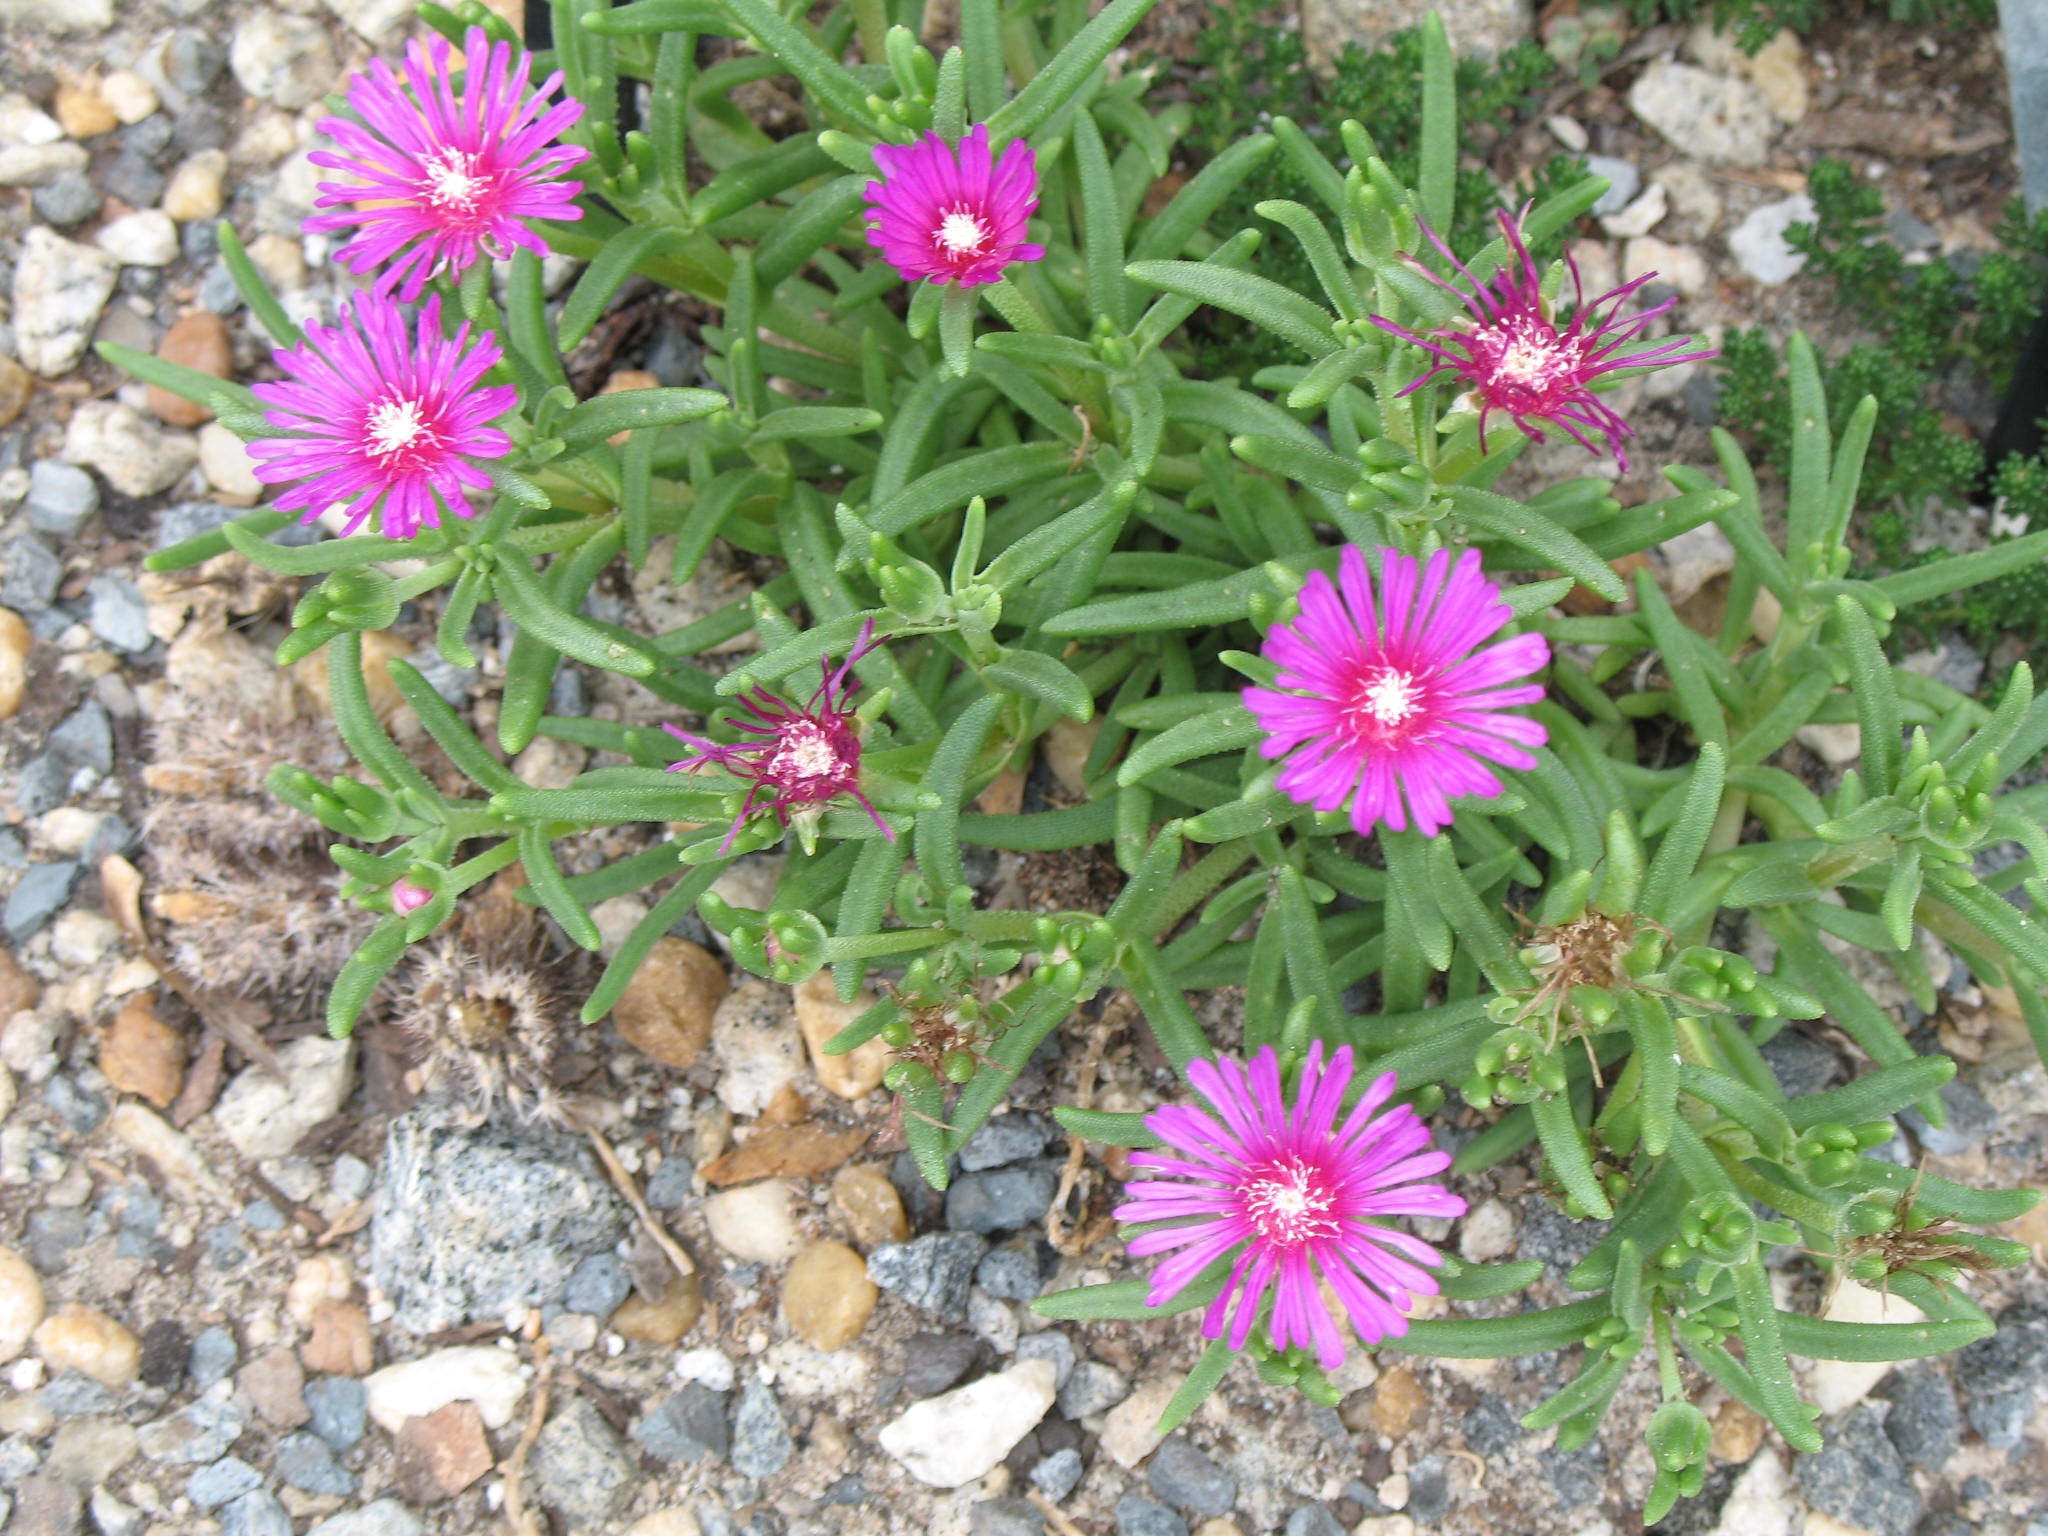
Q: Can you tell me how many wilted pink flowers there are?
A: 2